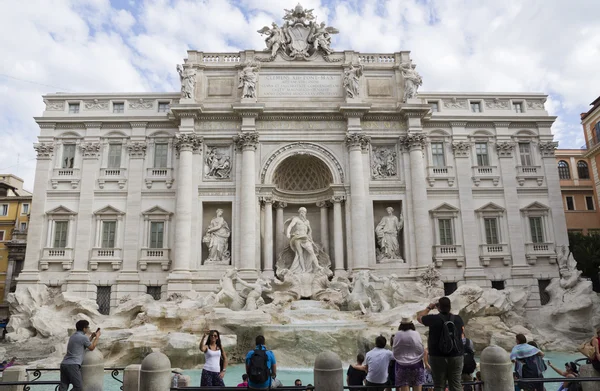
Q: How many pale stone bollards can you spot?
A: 4